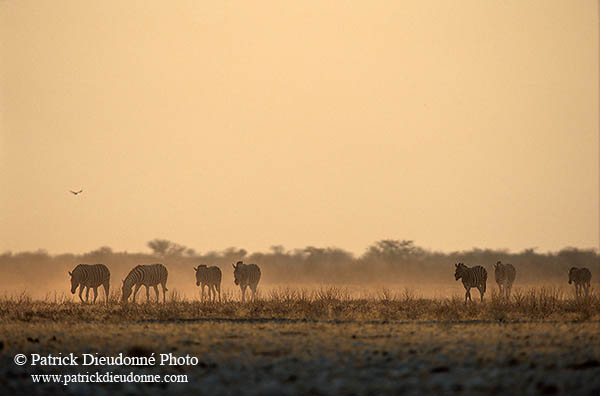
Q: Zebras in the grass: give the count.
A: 7